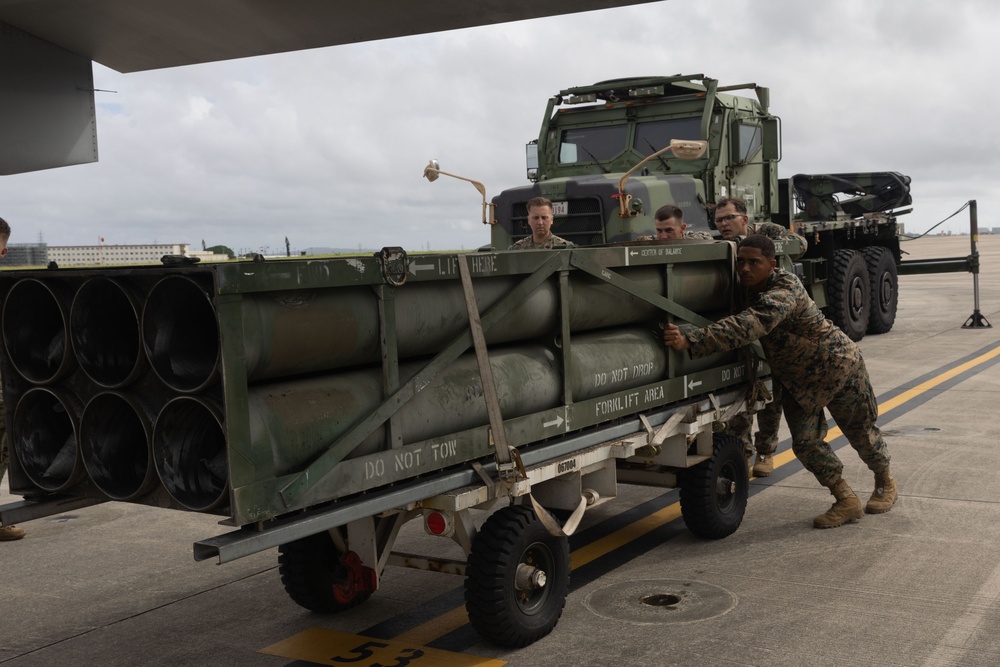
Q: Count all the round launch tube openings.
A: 6